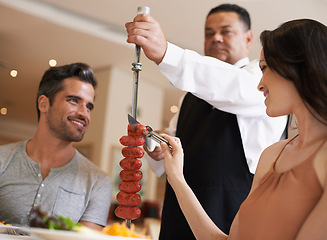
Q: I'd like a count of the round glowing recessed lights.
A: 4